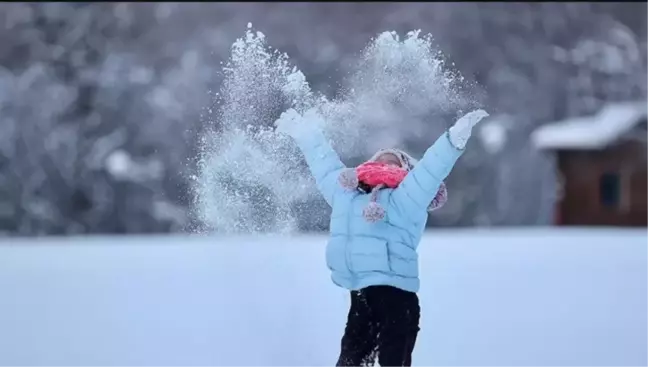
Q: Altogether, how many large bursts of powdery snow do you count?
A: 2